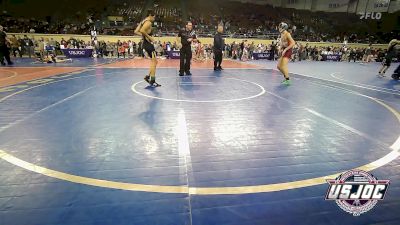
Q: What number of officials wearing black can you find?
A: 2